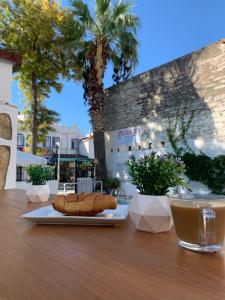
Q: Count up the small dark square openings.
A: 6